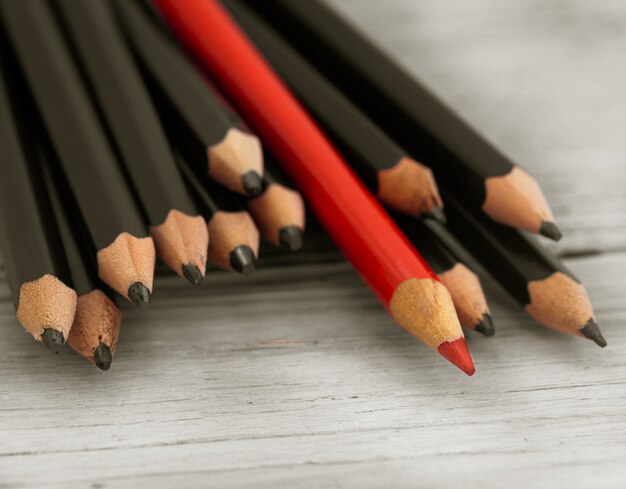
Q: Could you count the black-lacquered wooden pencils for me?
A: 11